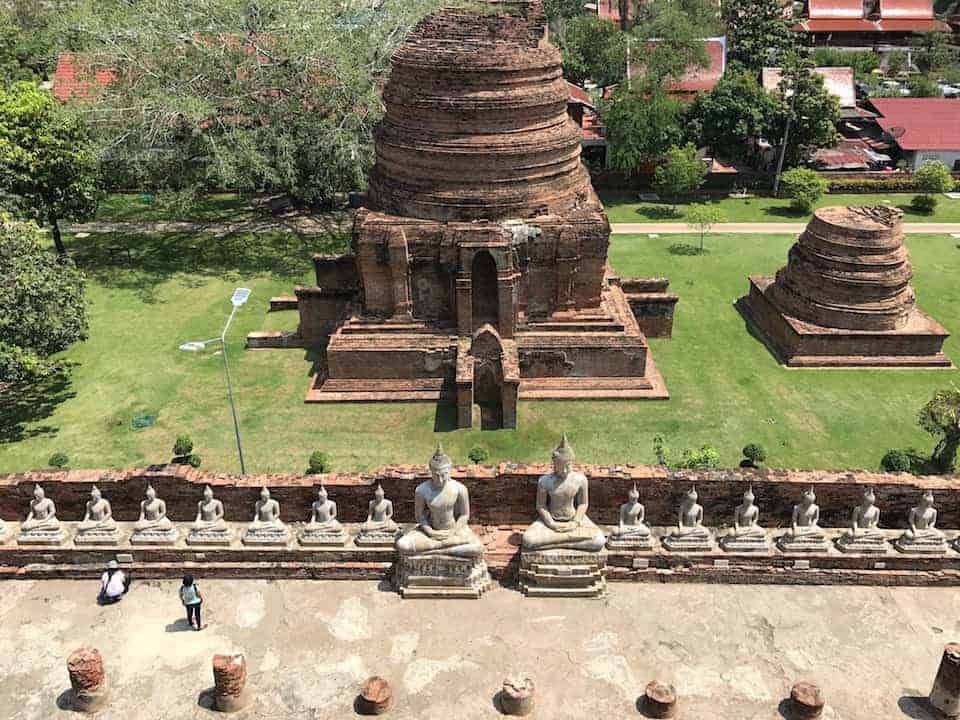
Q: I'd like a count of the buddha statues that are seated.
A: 15